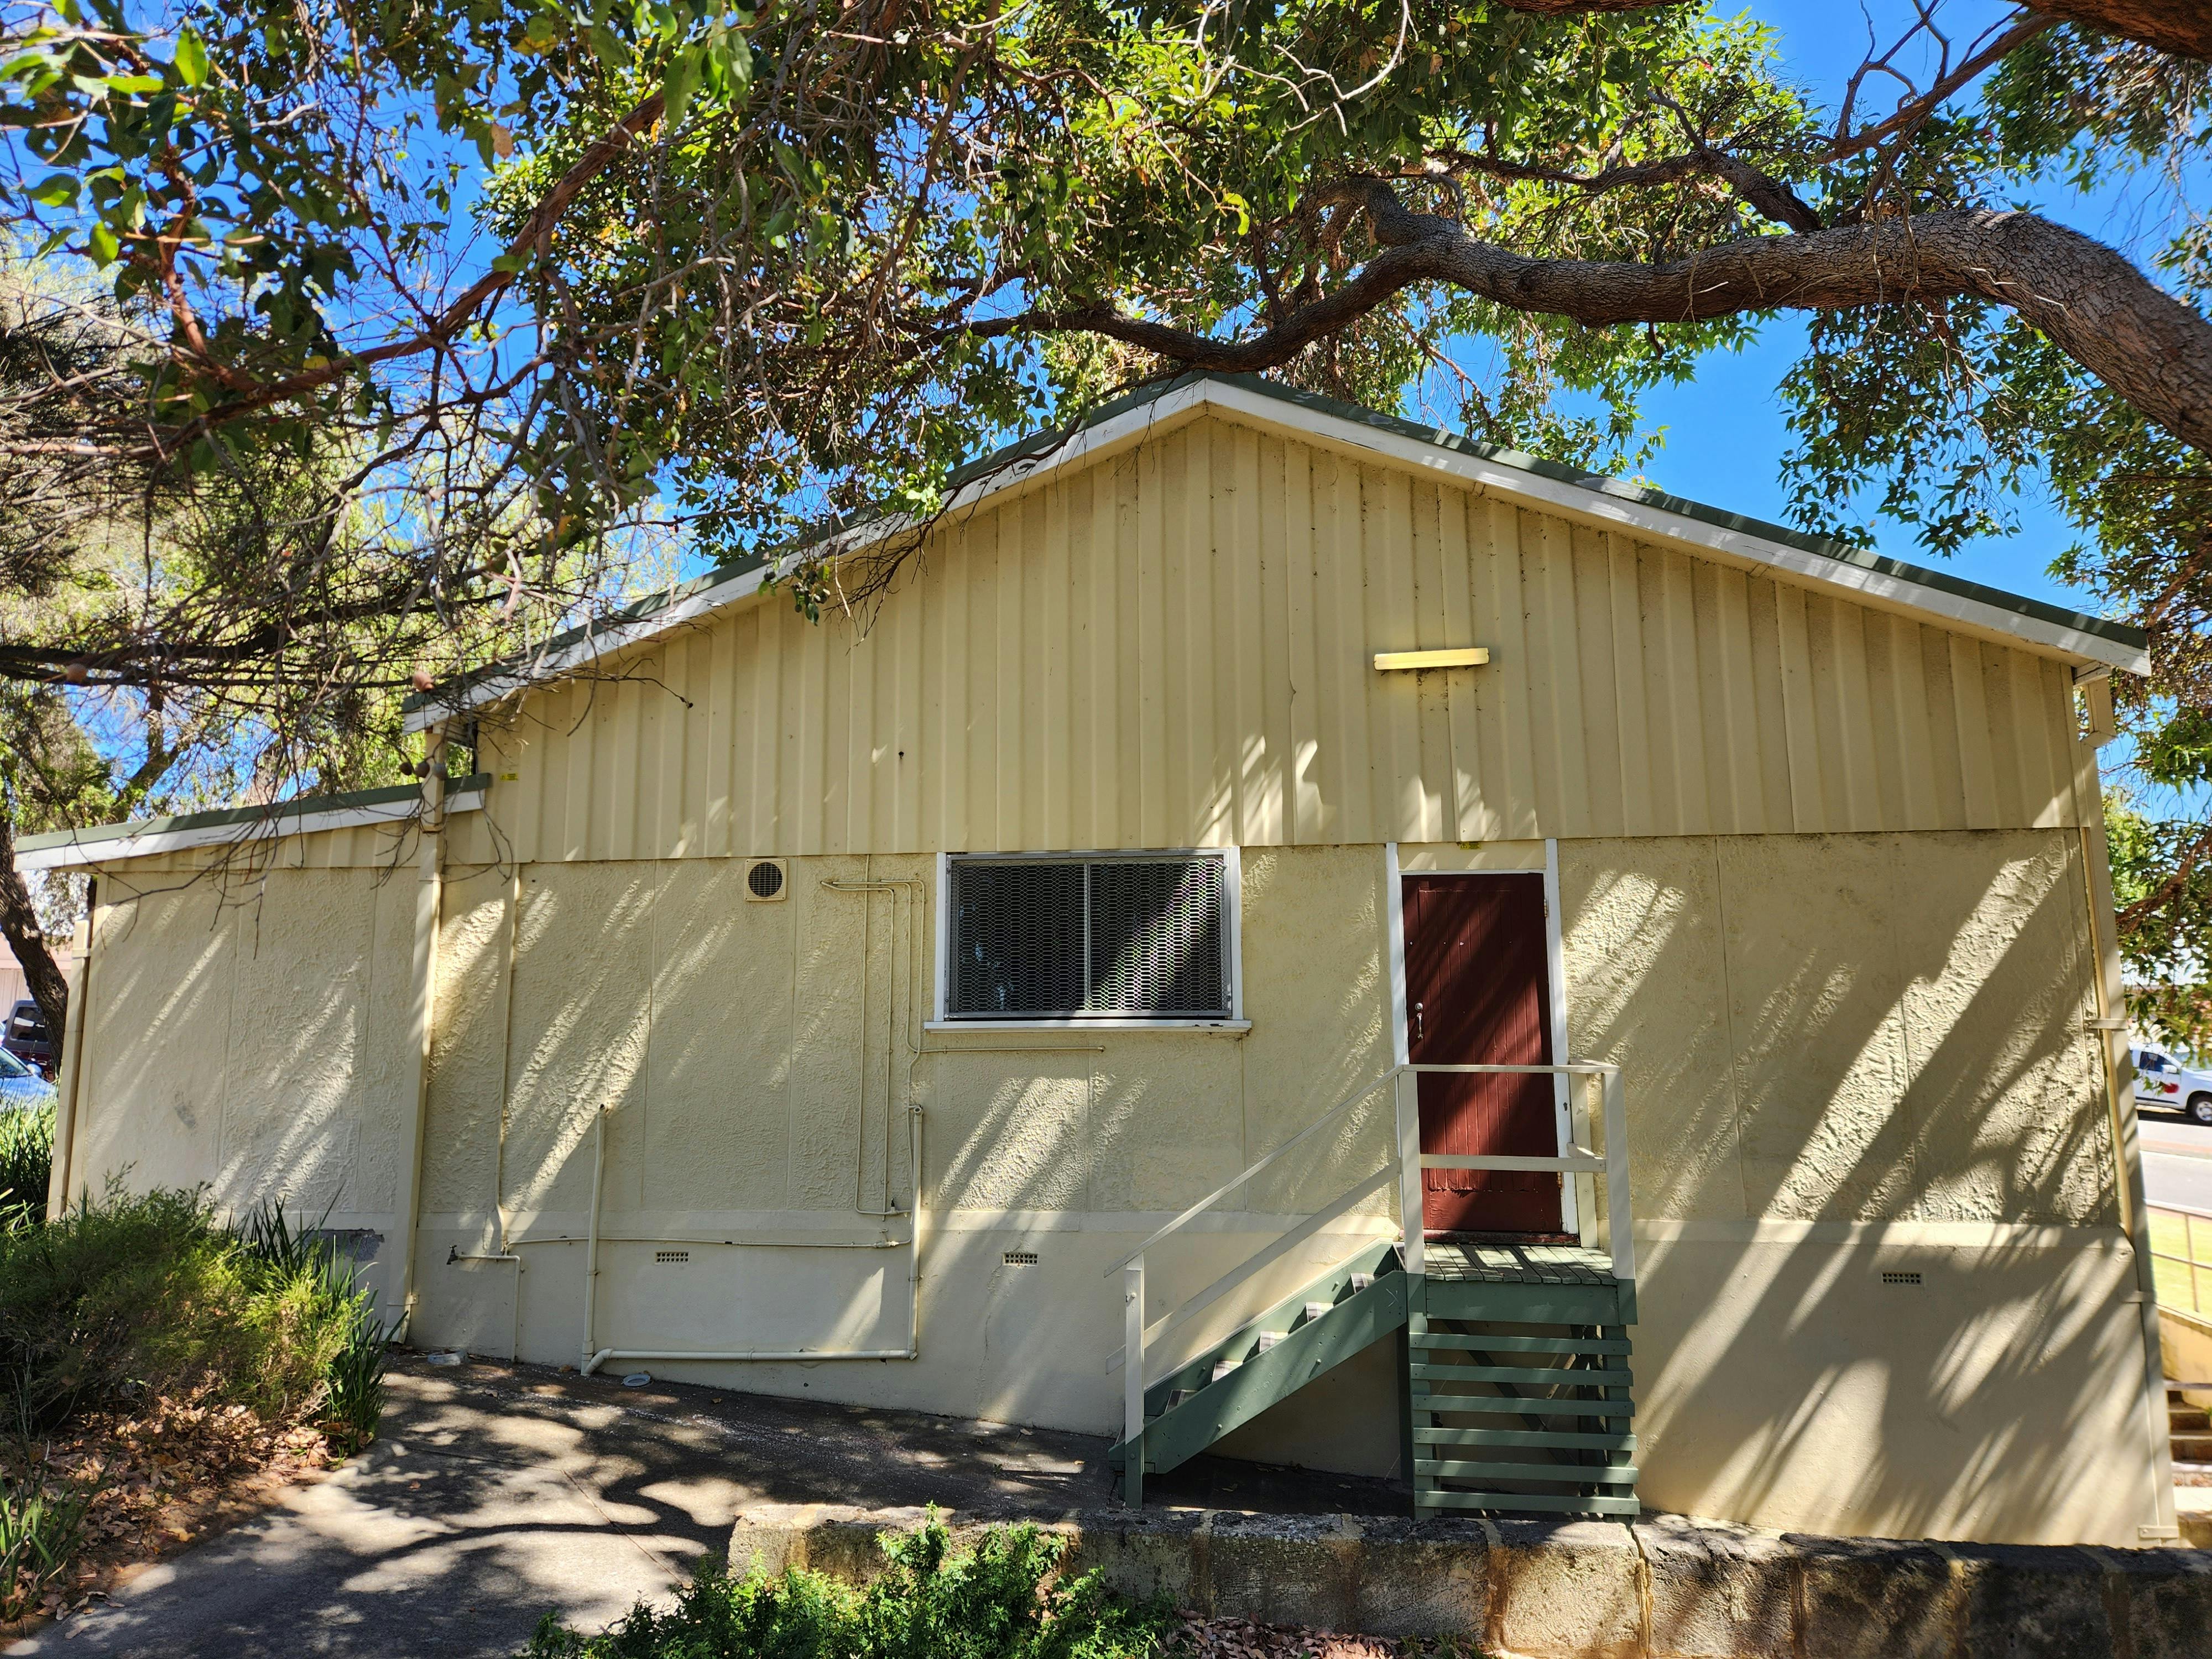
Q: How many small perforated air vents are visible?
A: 3